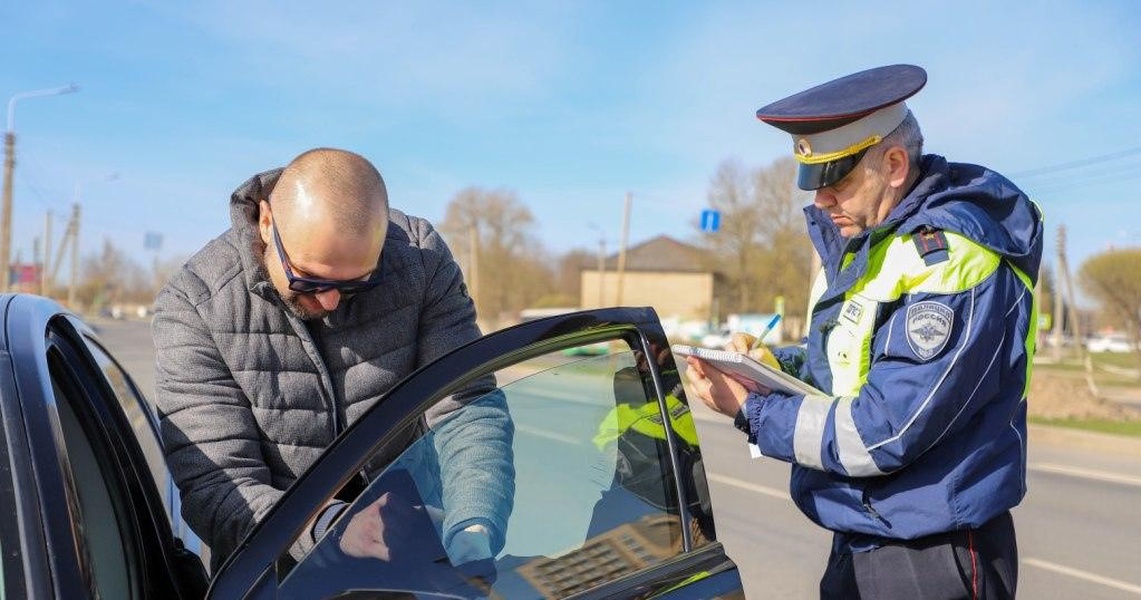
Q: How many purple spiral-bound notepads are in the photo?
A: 0